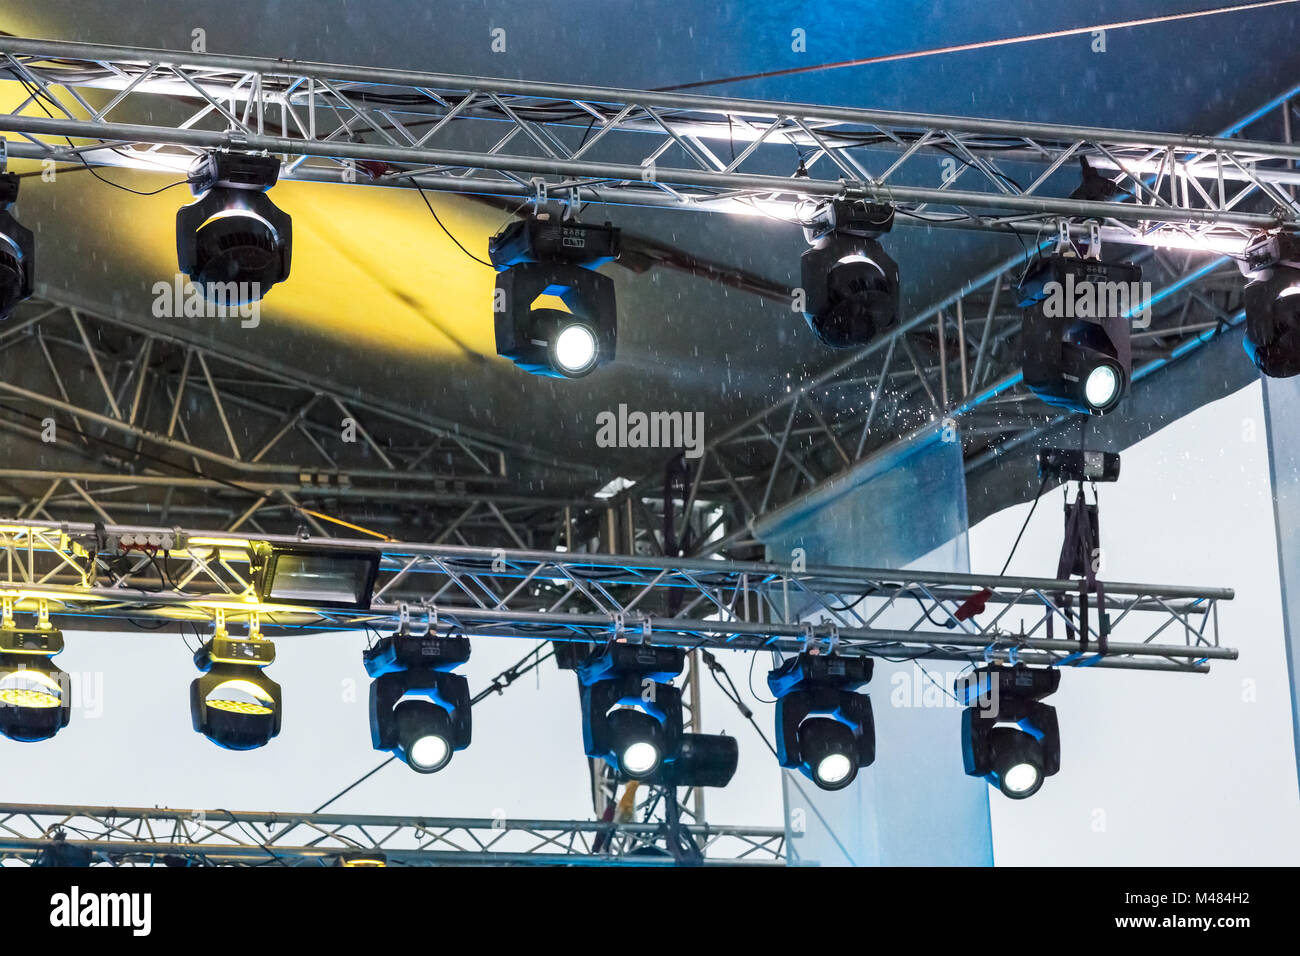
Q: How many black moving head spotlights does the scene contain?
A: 12